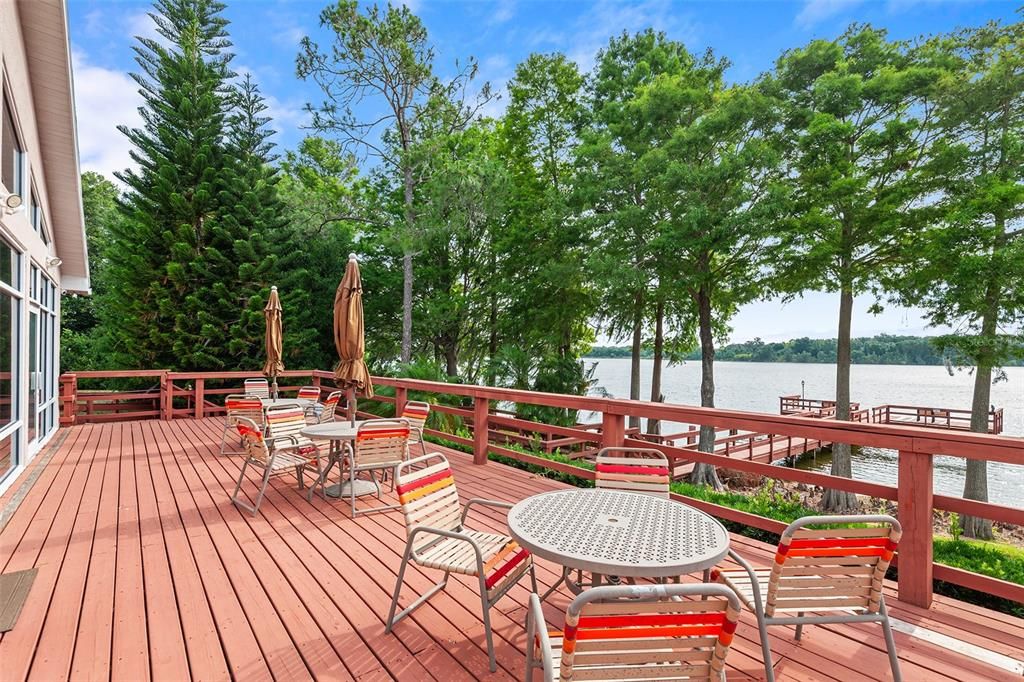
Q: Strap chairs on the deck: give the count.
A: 12